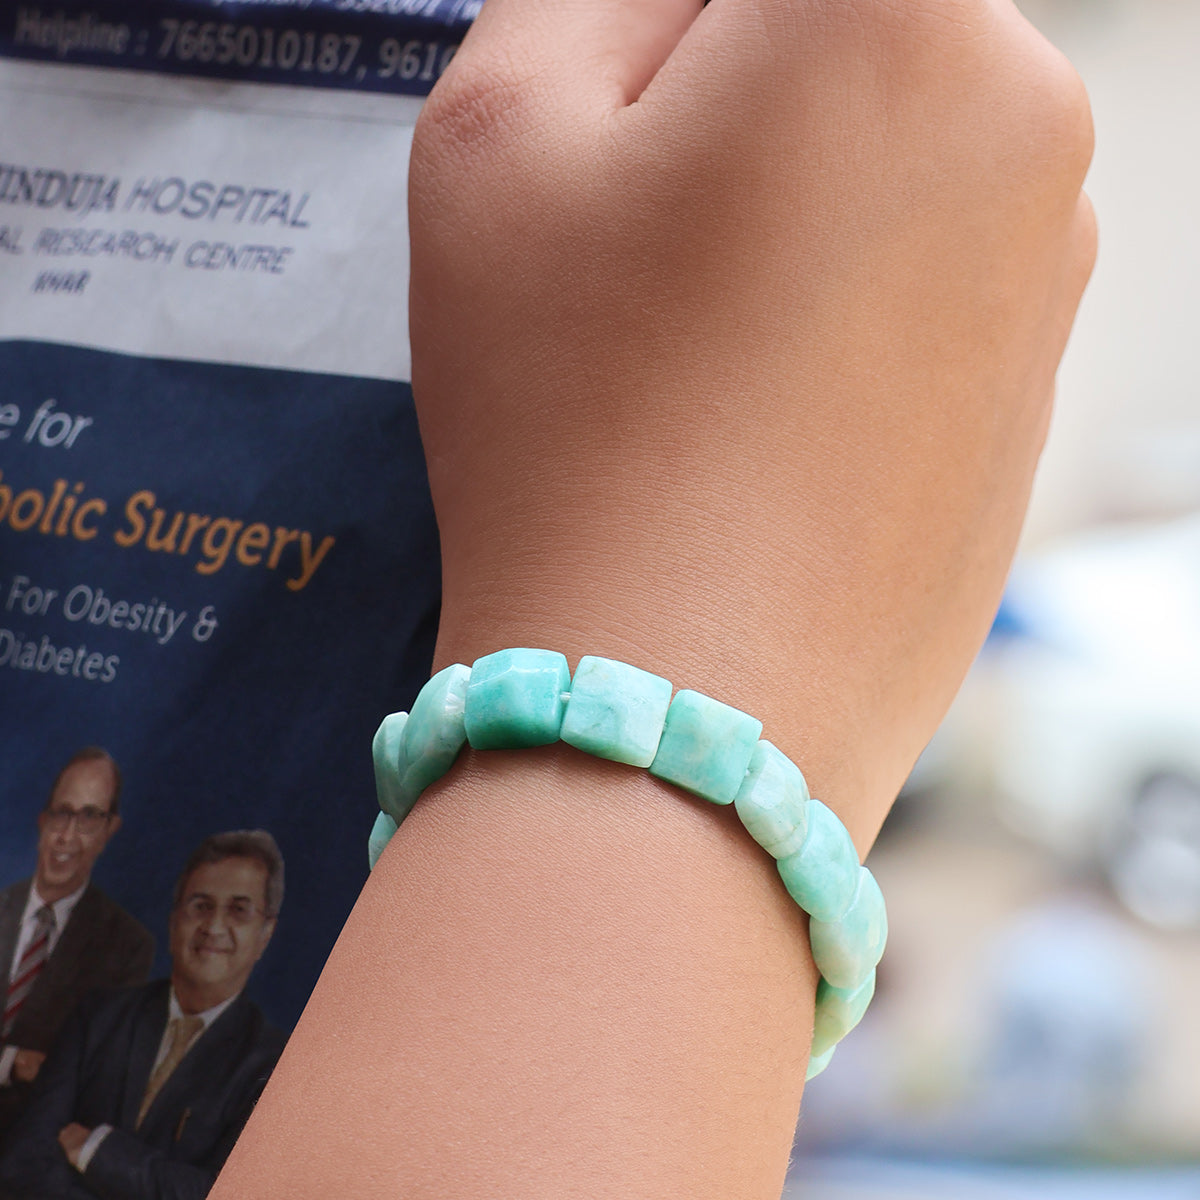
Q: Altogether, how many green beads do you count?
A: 11